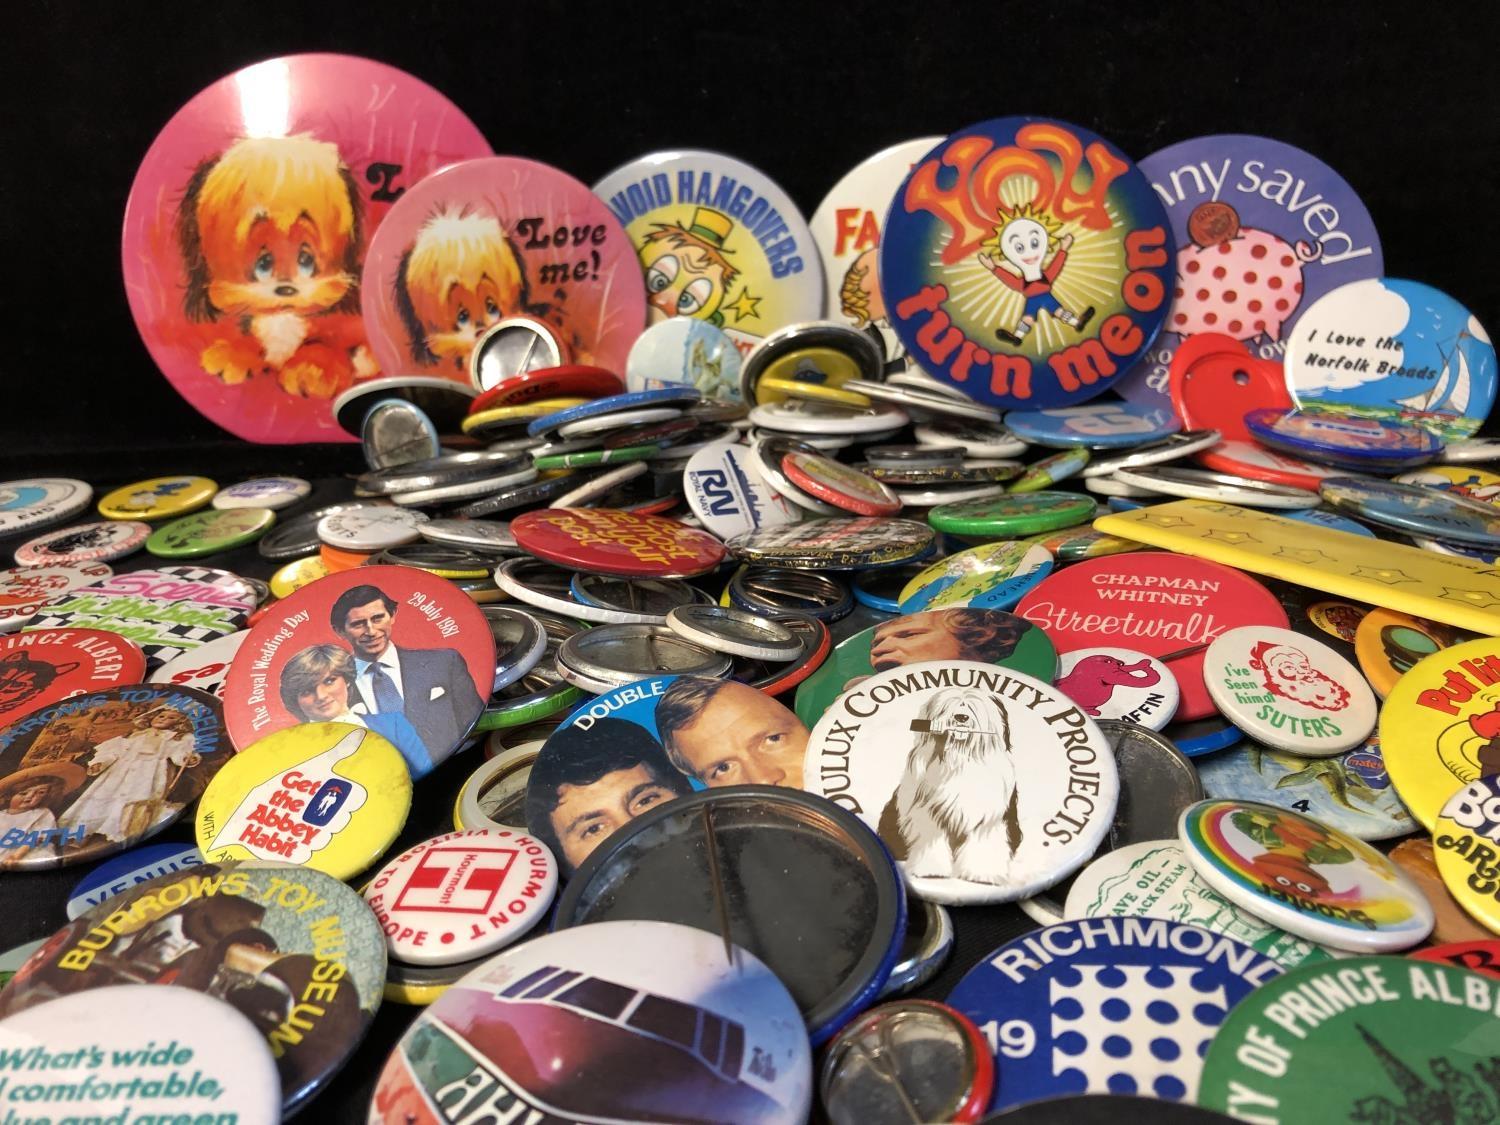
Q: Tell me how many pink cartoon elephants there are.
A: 1